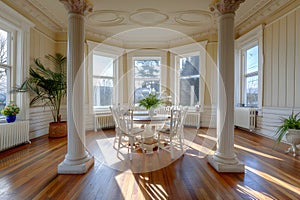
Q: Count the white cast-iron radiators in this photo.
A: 4